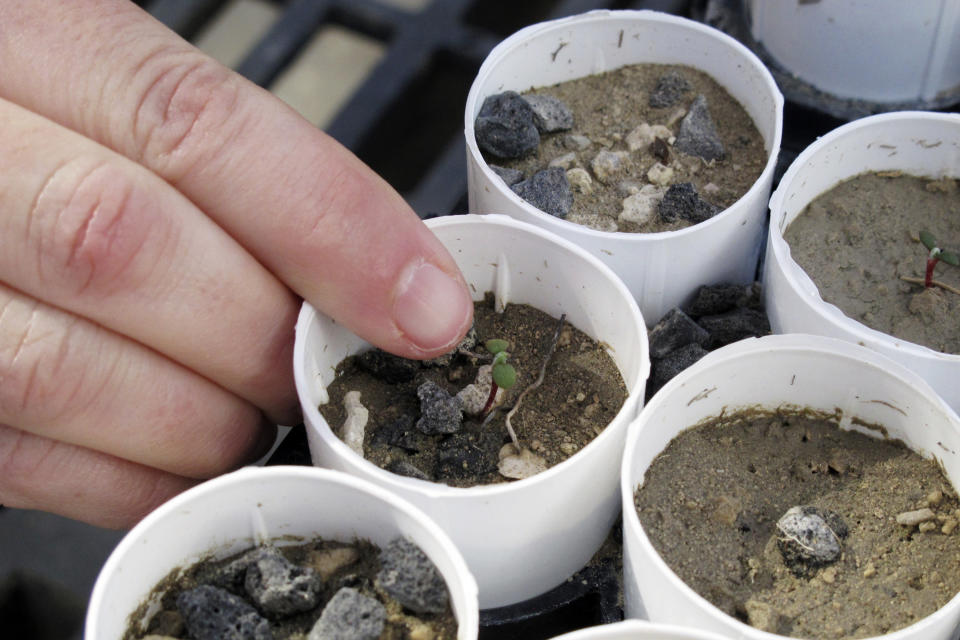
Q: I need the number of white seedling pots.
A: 7